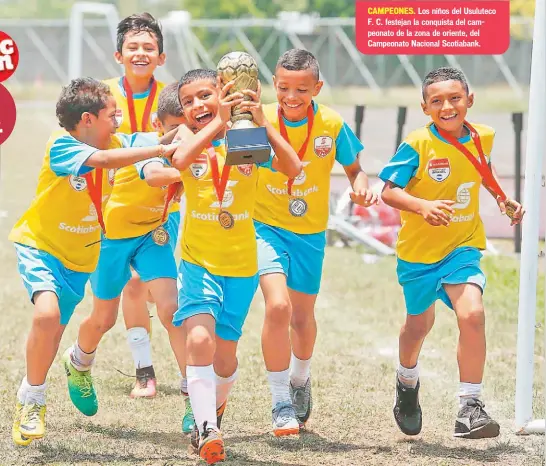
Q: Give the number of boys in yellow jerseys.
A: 6